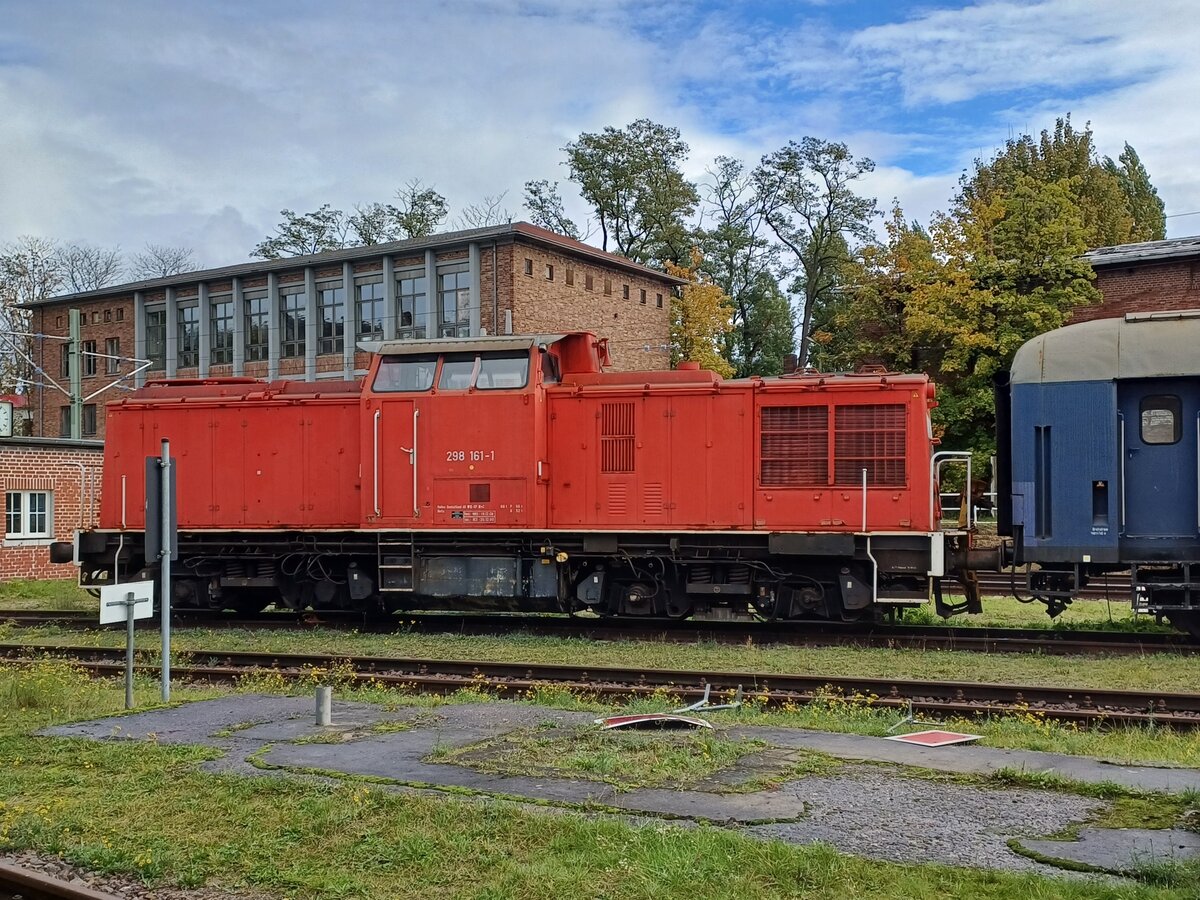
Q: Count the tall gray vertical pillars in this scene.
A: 10